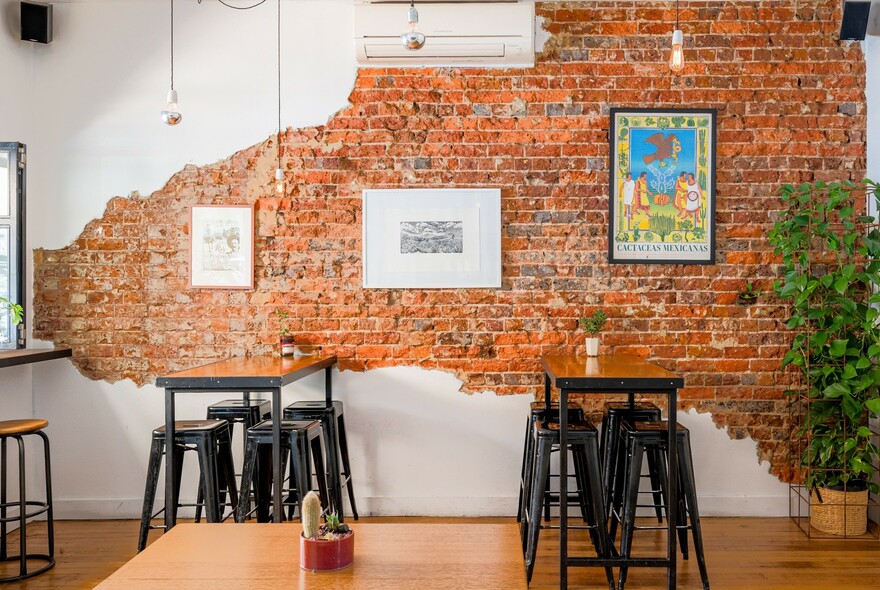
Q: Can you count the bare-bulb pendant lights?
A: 4